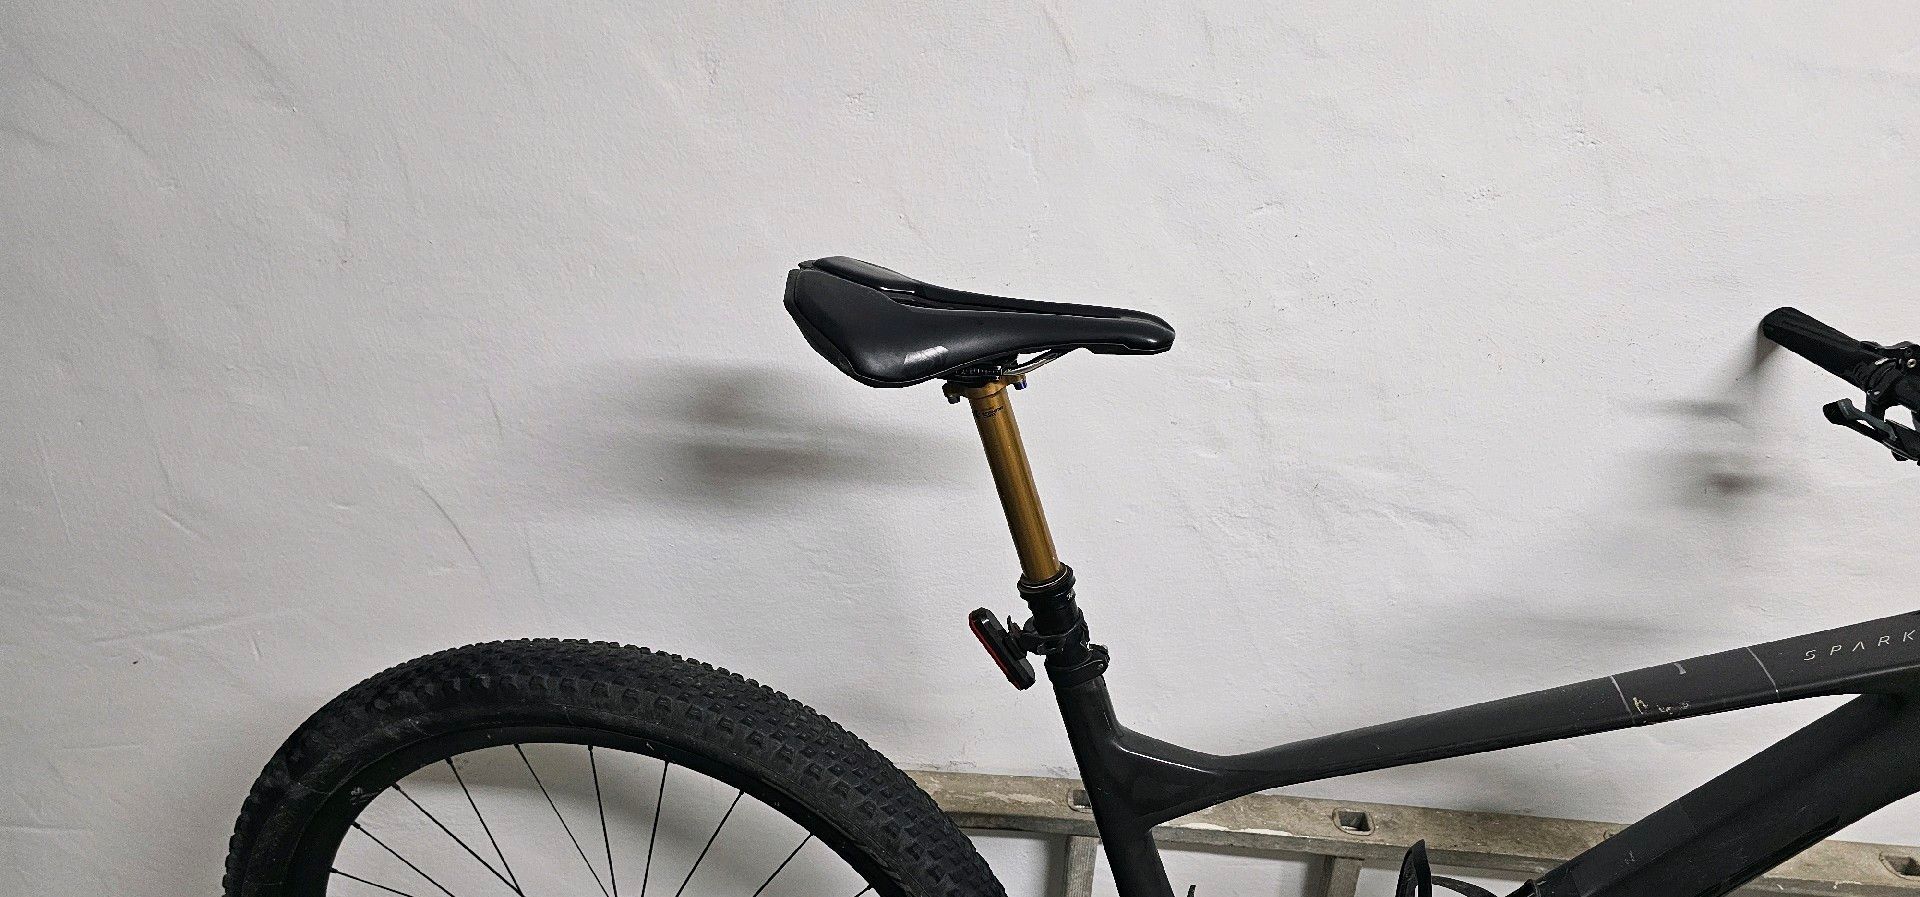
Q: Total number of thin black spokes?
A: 10